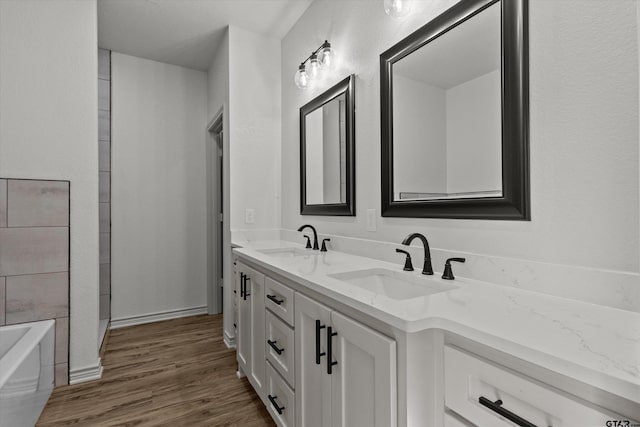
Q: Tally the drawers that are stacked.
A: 3